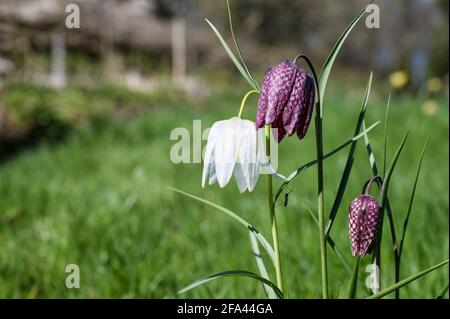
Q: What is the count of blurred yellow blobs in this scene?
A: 3